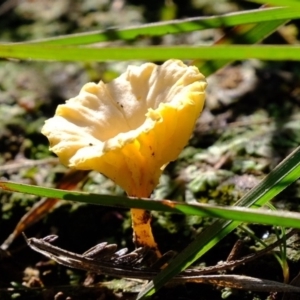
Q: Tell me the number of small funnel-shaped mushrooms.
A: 1